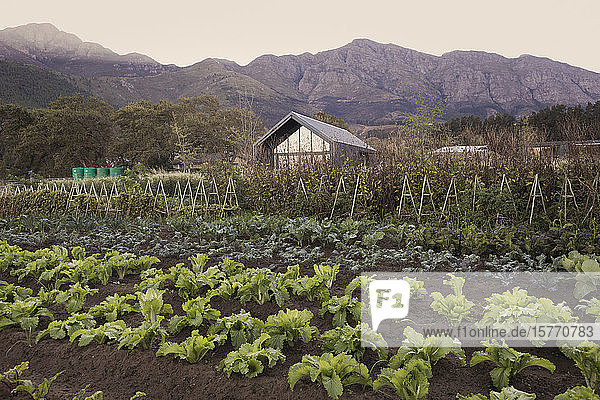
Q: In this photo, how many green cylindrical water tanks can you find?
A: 4